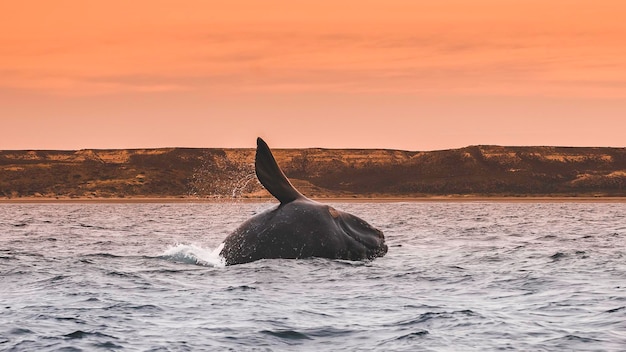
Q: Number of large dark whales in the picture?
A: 1